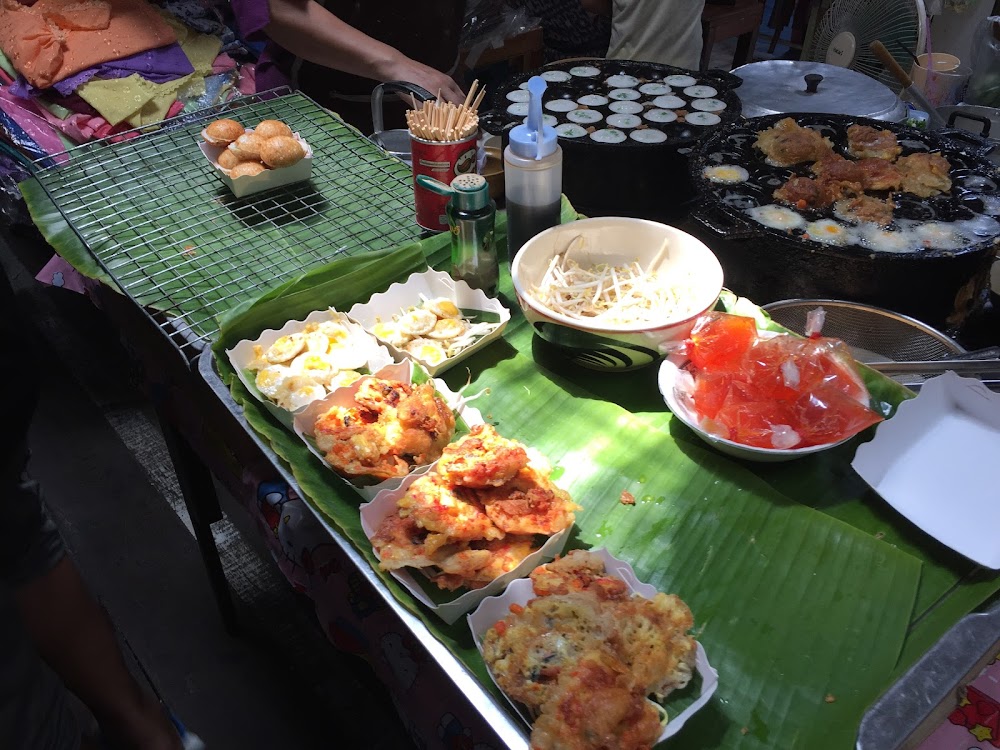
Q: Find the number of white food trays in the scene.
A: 7